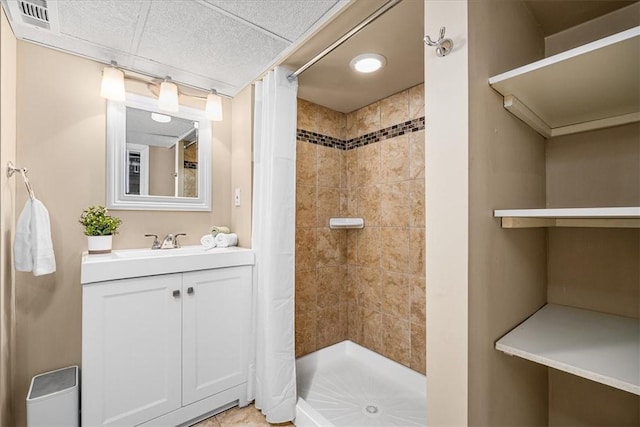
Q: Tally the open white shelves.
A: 3